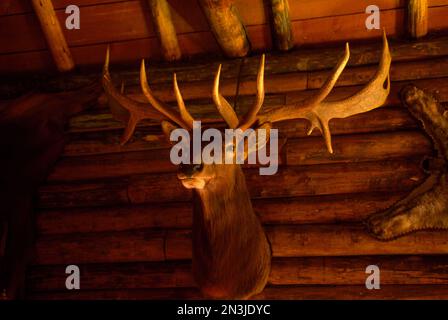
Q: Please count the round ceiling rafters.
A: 5